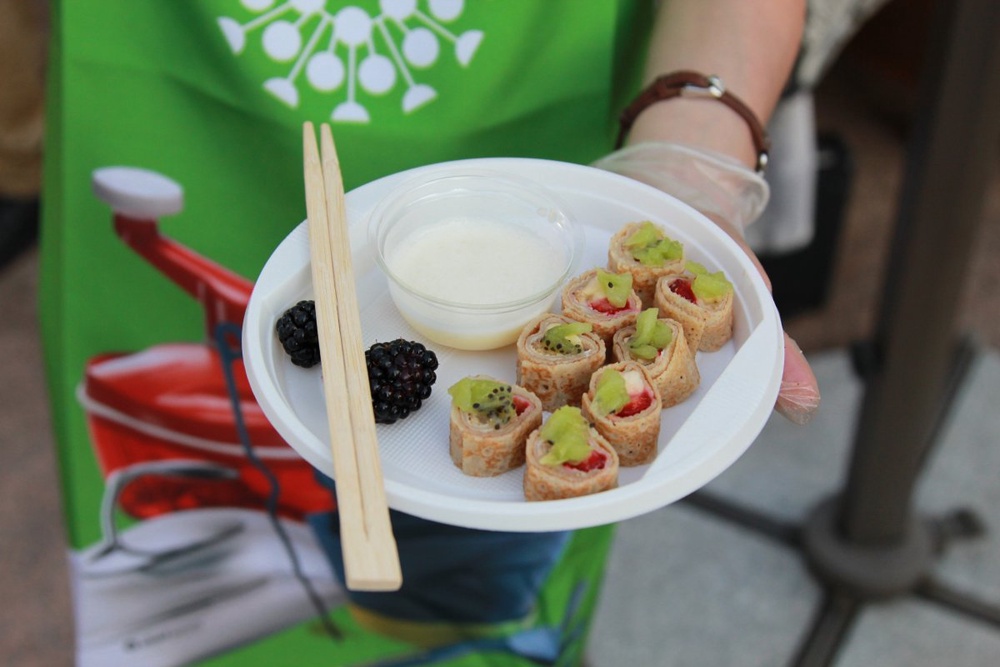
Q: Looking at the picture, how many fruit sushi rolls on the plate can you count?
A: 8